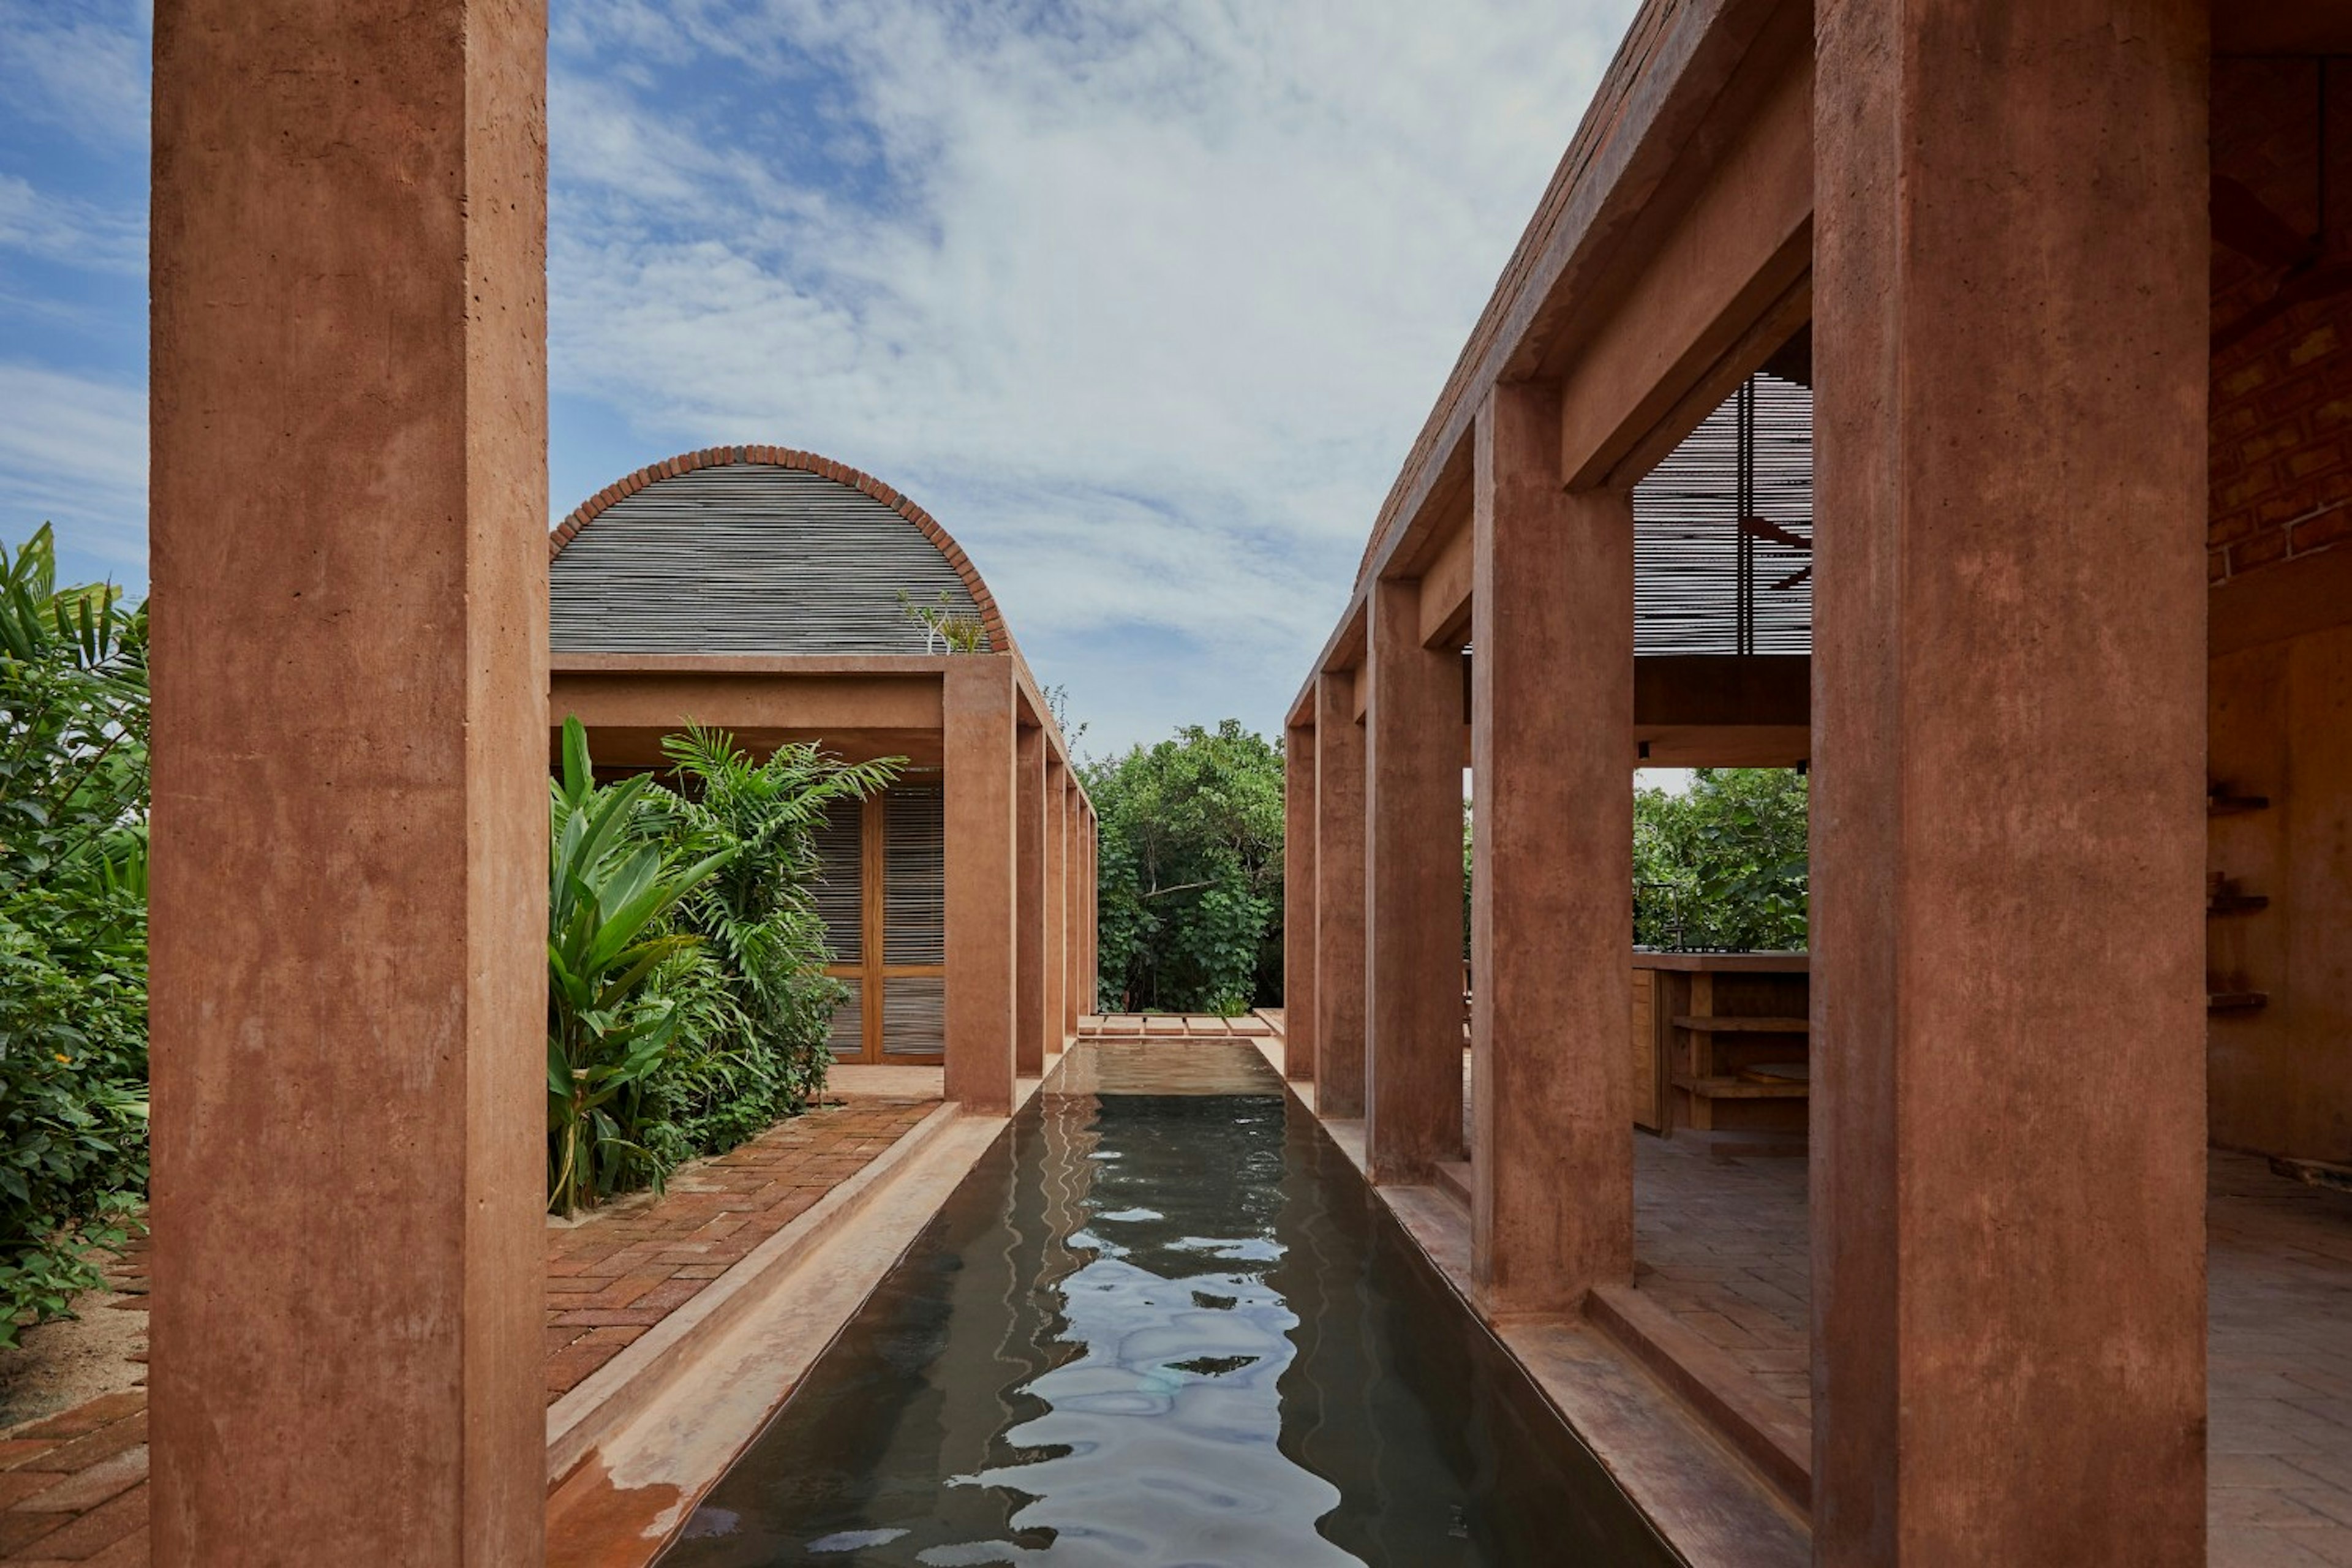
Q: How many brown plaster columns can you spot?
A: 12